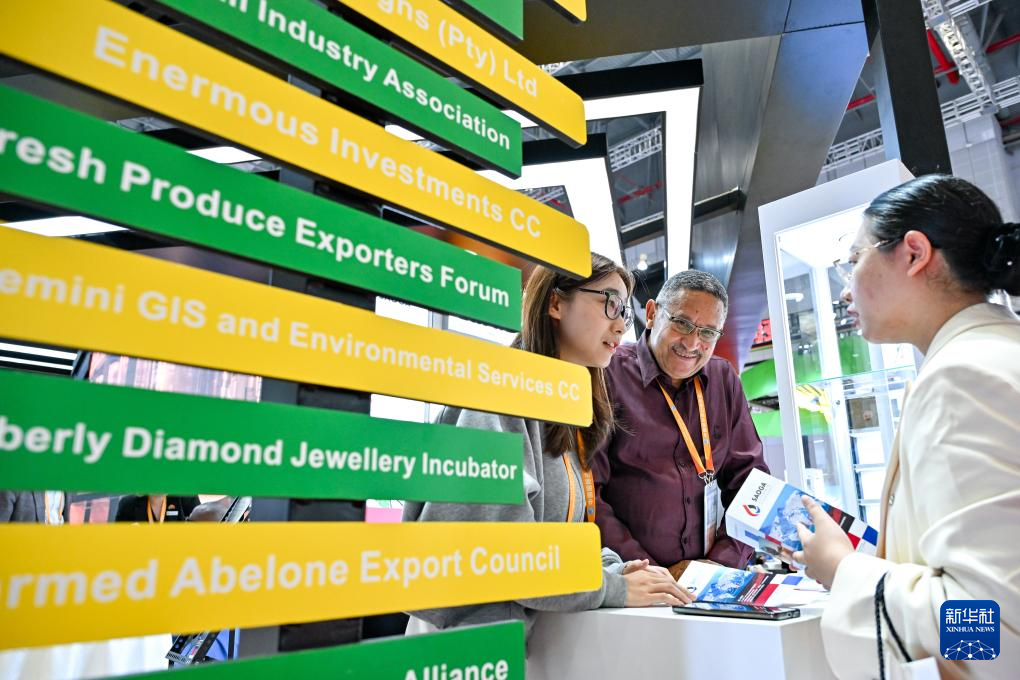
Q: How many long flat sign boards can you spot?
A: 10